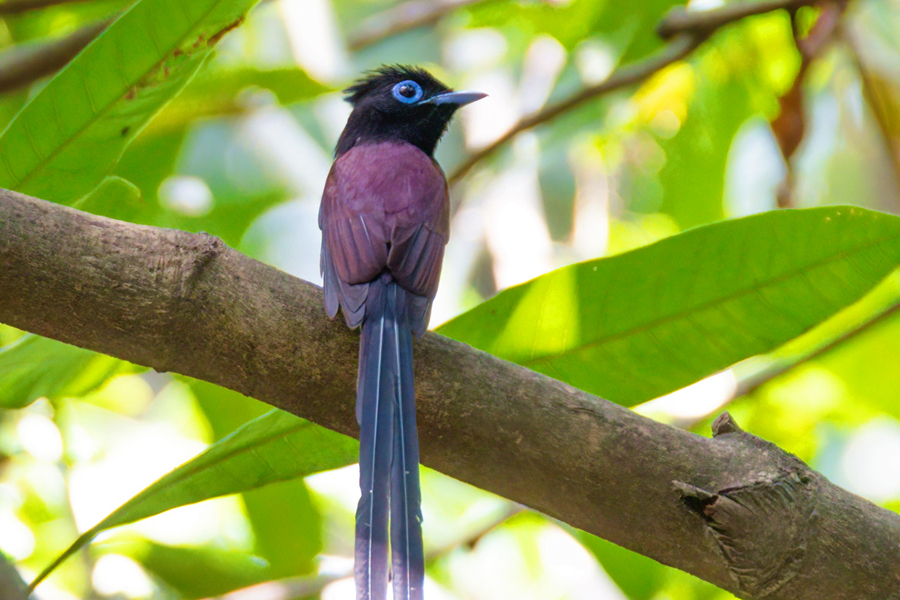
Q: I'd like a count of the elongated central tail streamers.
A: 2